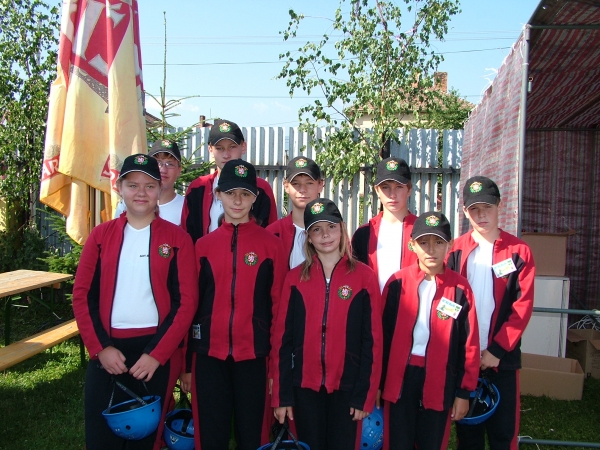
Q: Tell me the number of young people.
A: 9